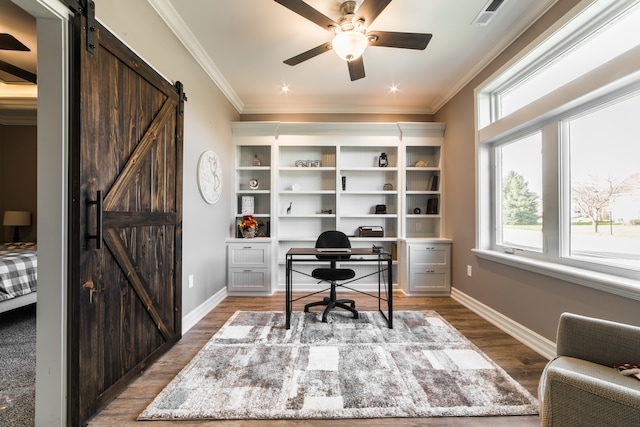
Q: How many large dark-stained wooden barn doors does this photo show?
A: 1